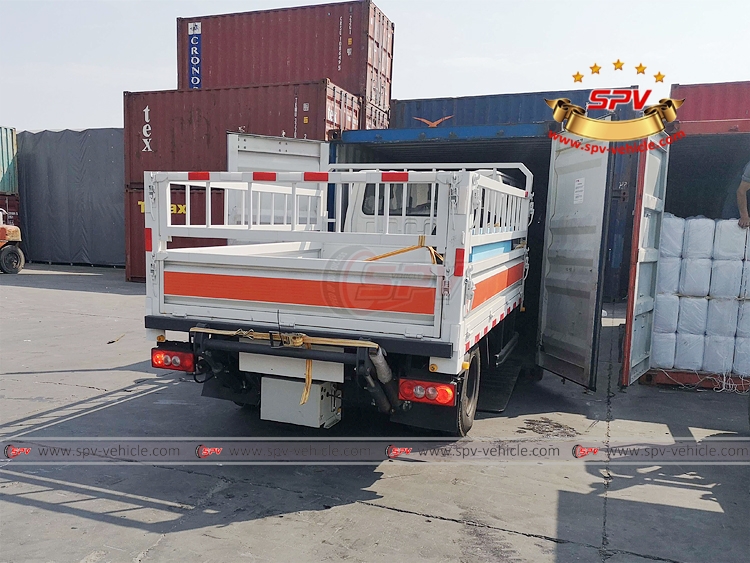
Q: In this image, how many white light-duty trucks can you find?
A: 1